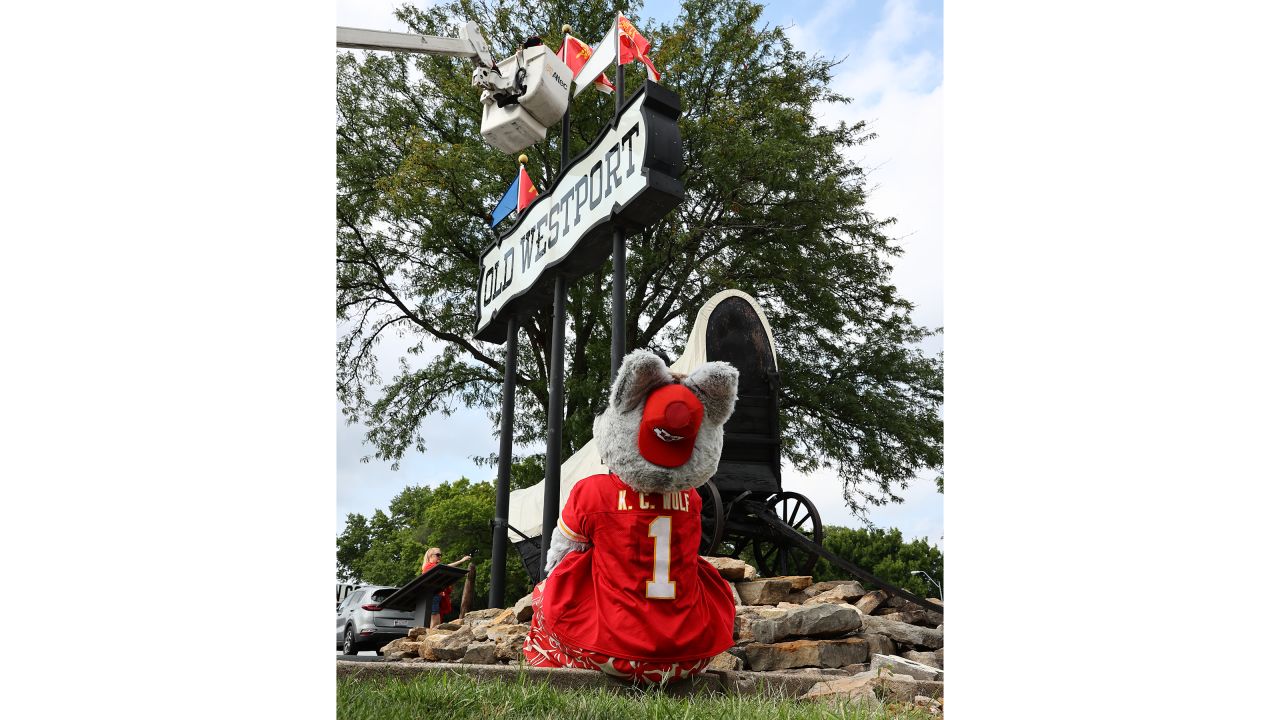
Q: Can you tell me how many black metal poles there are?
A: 3